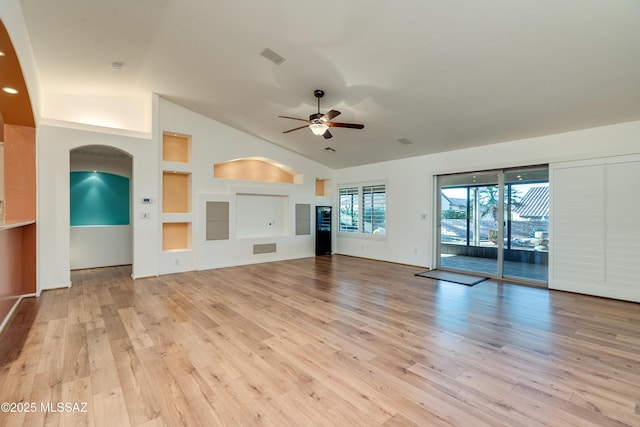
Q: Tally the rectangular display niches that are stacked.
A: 3